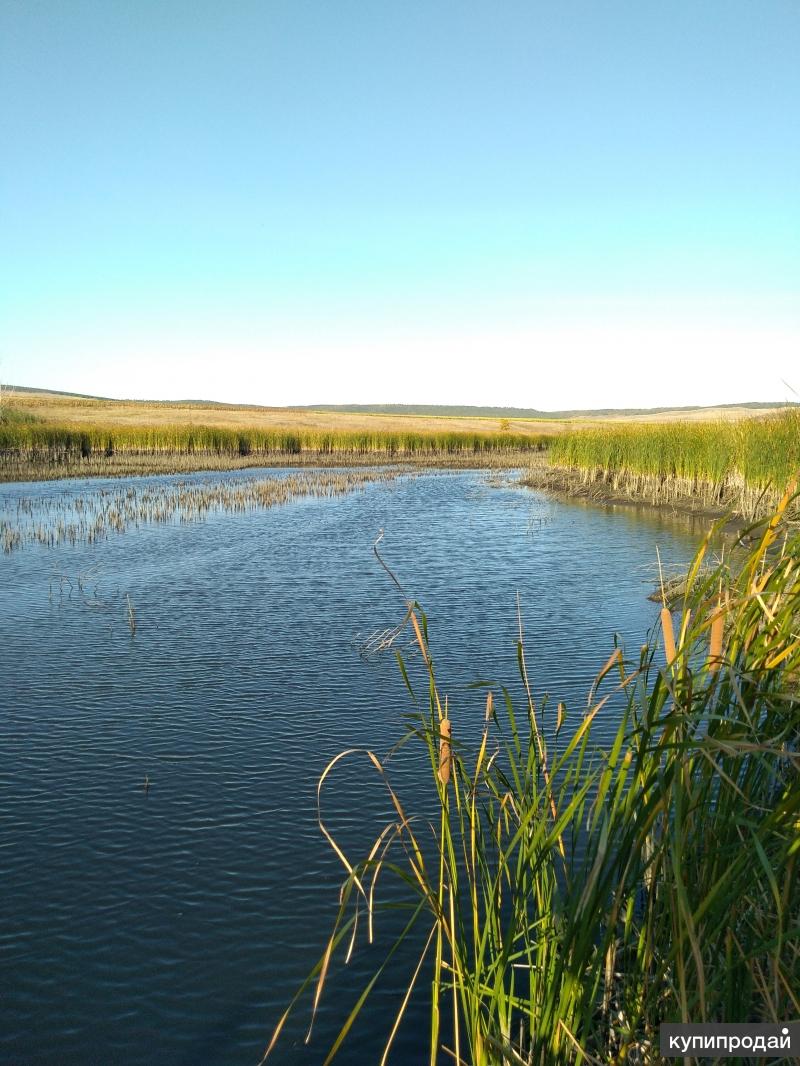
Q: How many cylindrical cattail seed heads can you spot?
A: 3